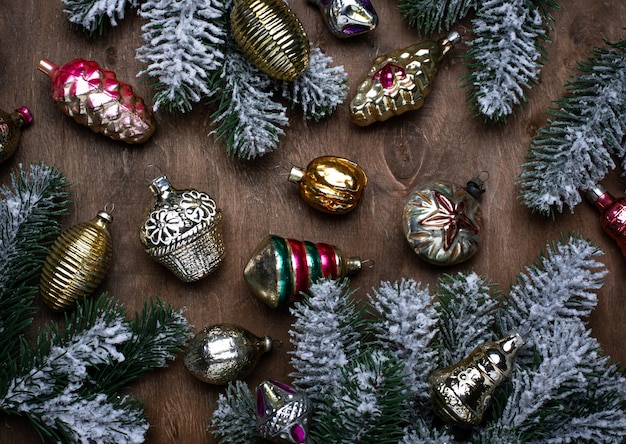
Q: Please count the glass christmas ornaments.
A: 14